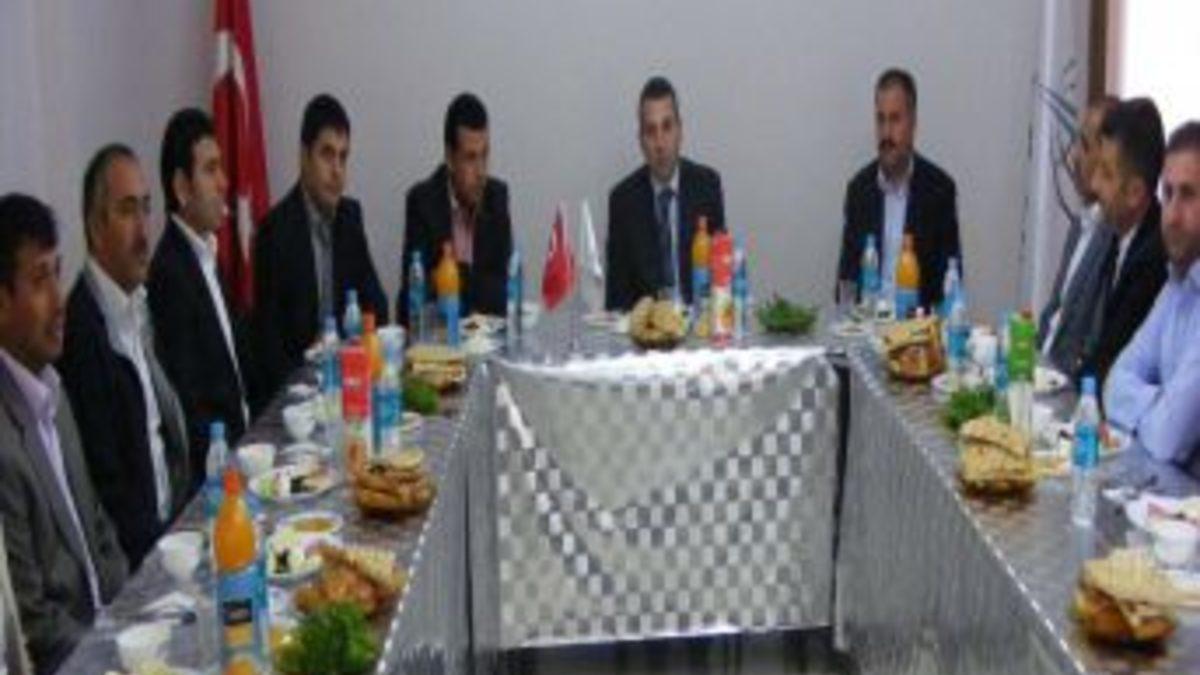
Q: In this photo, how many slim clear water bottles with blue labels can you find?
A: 12